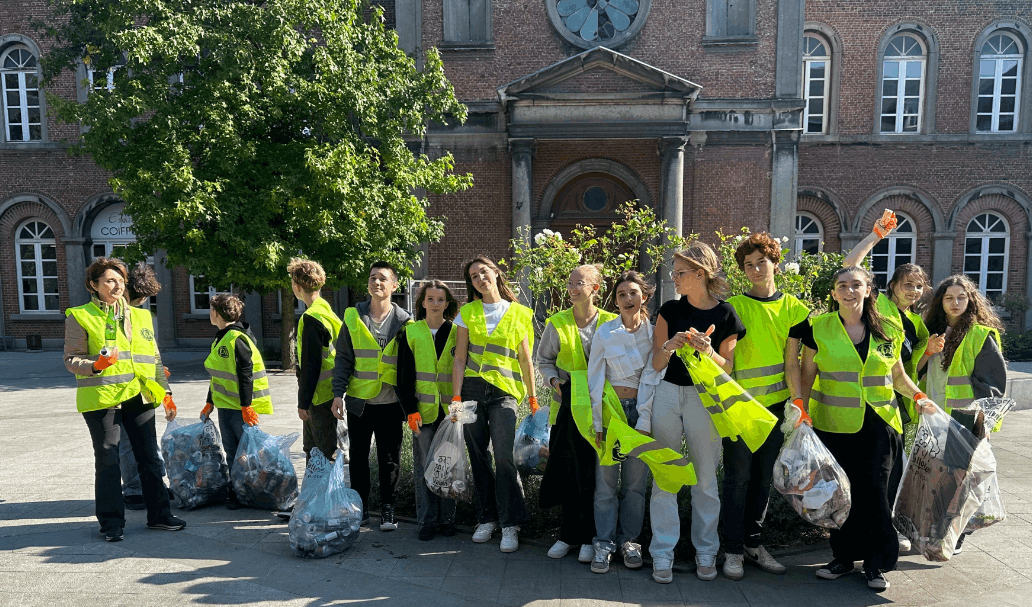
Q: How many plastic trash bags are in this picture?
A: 8